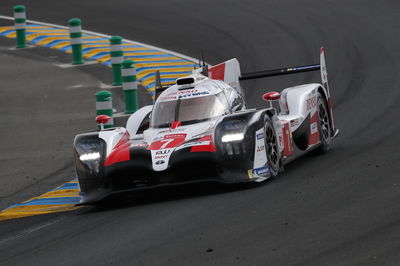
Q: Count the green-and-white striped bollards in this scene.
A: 5